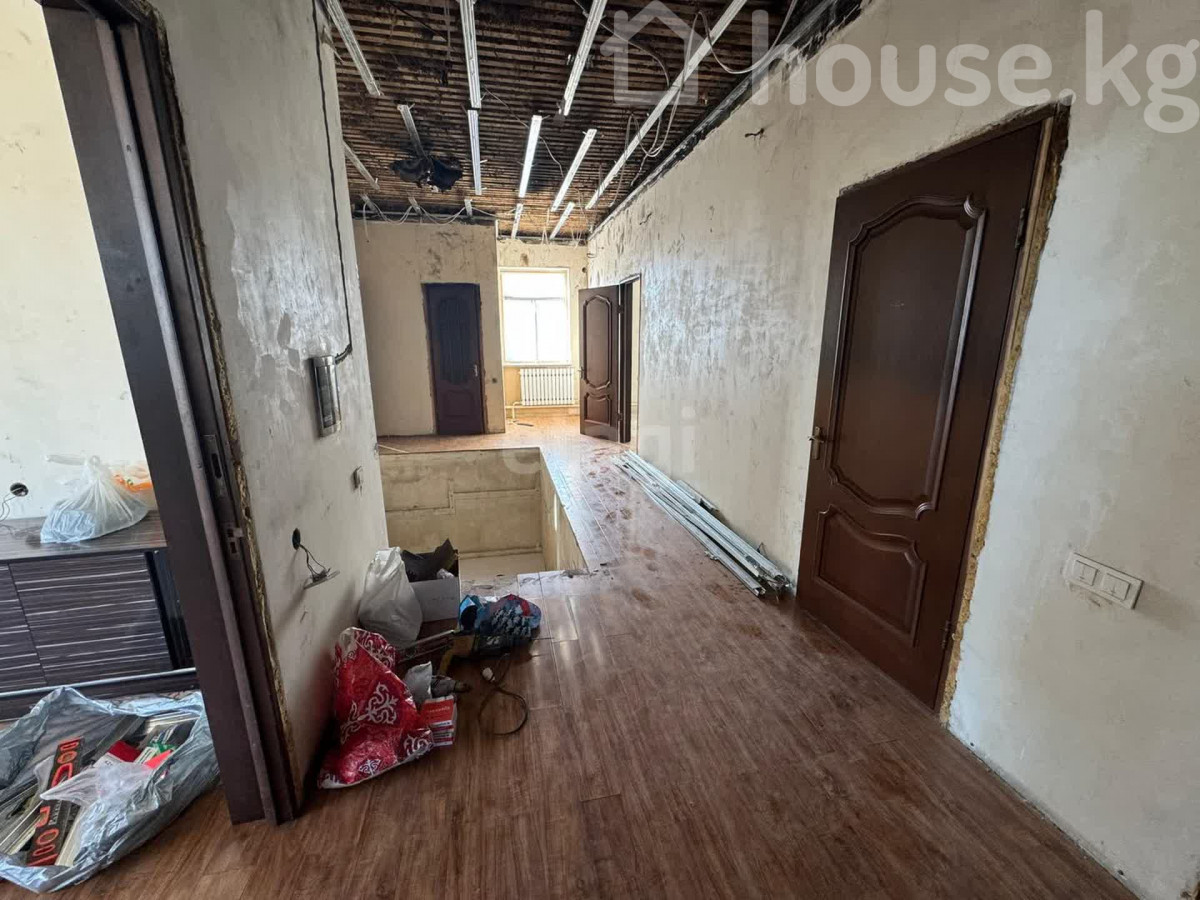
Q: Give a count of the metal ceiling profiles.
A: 14